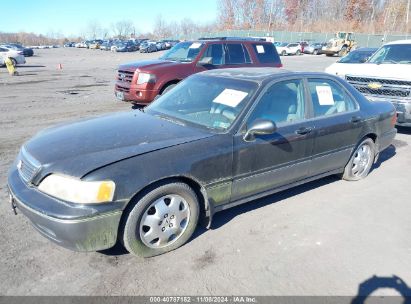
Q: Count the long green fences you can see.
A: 1